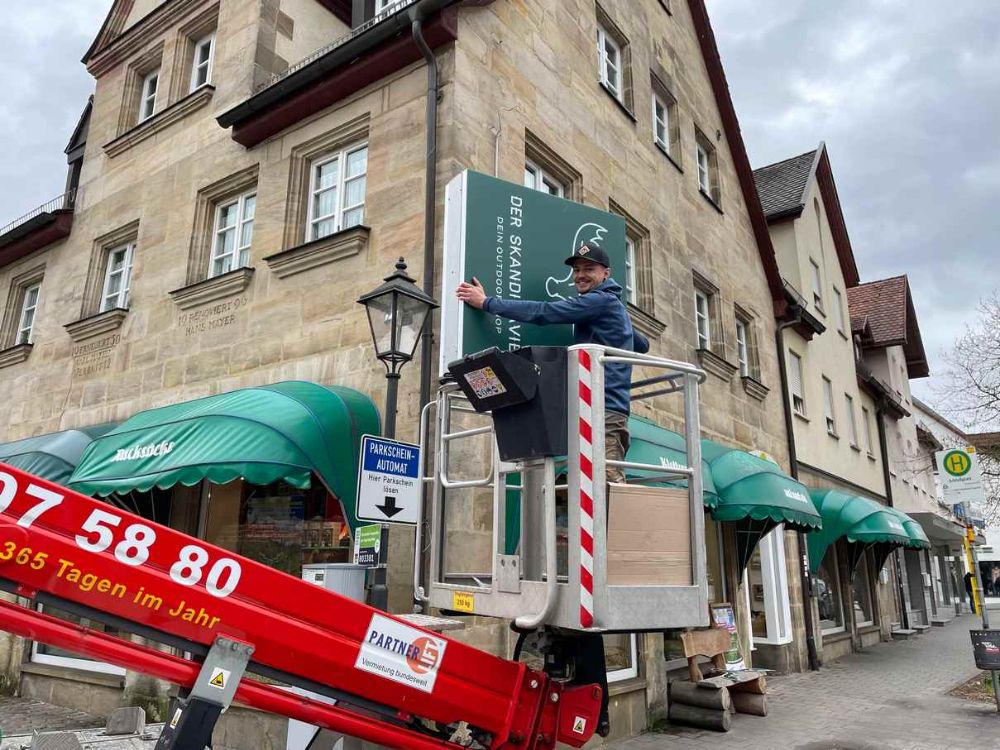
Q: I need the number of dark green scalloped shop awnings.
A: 6